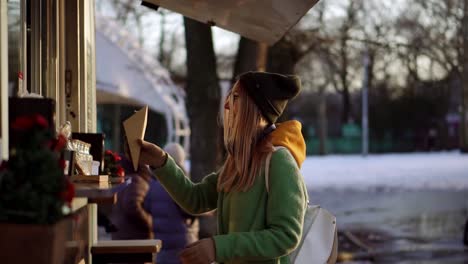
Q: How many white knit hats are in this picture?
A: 1